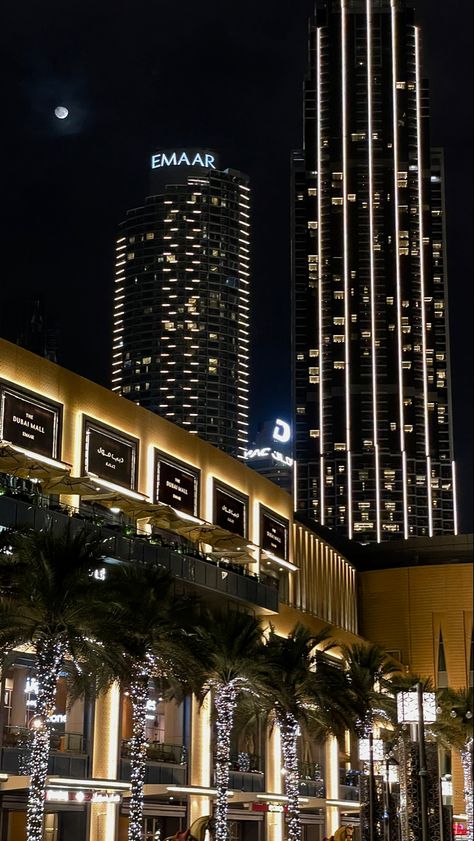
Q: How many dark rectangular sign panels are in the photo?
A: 5